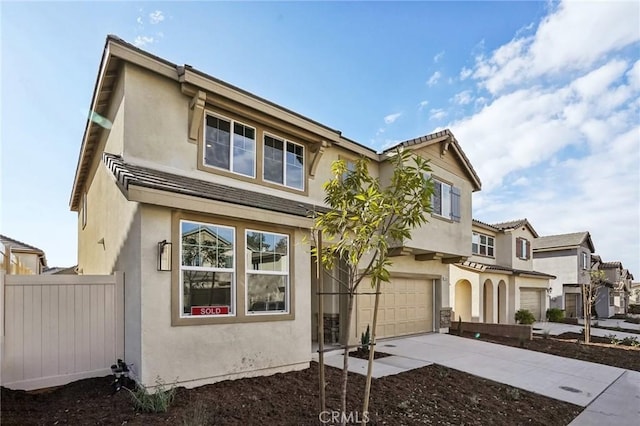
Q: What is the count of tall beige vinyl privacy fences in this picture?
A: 1